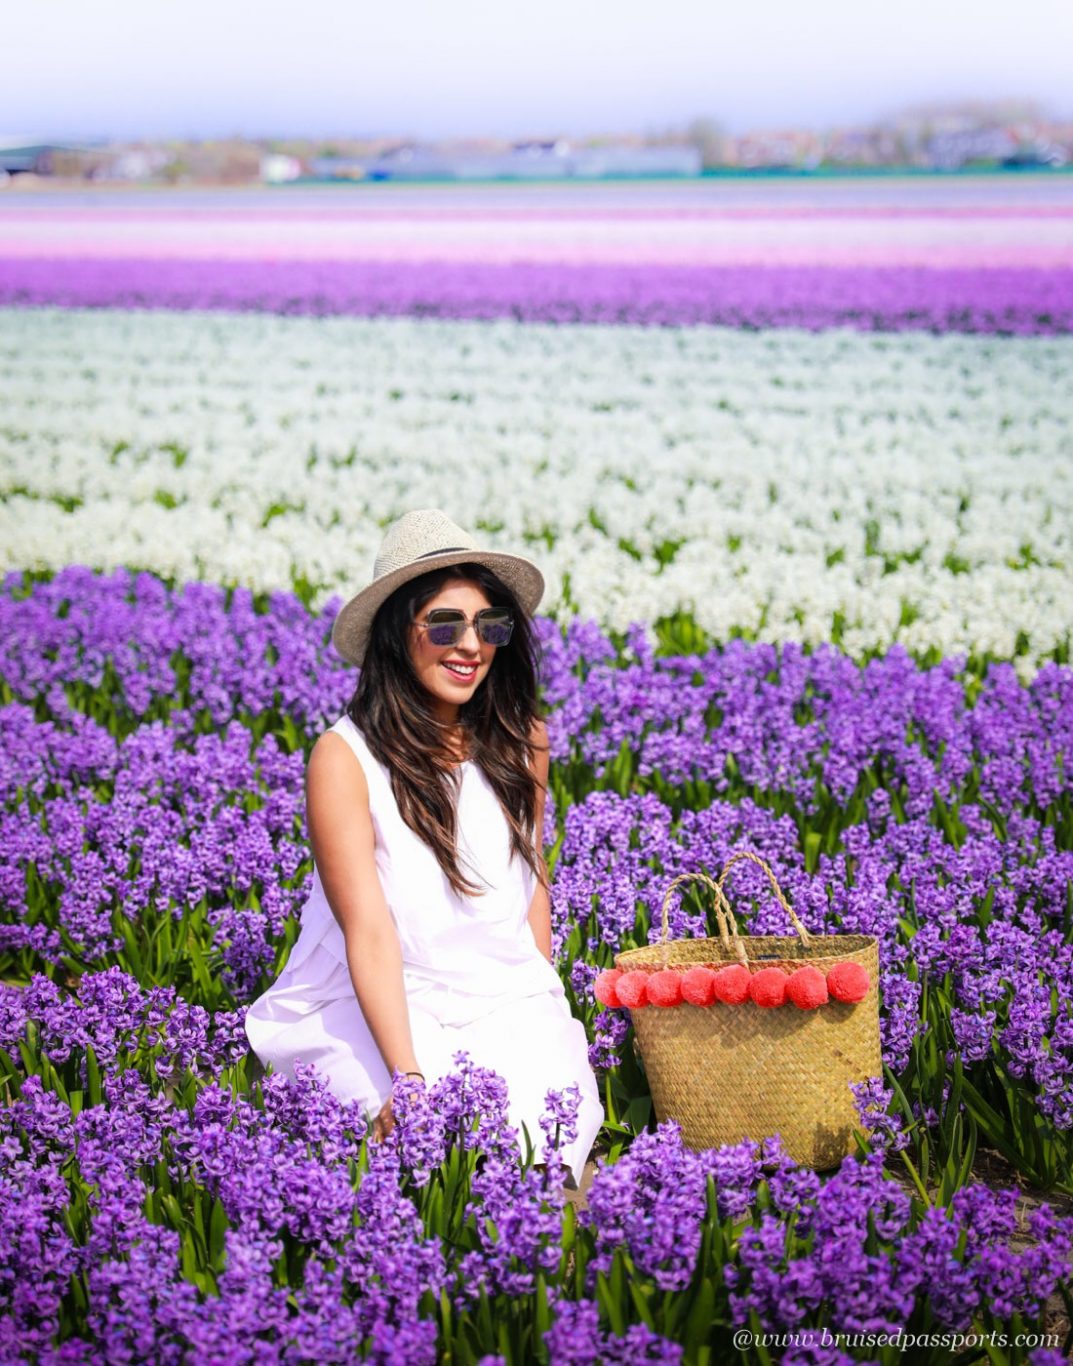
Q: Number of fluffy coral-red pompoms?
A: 8